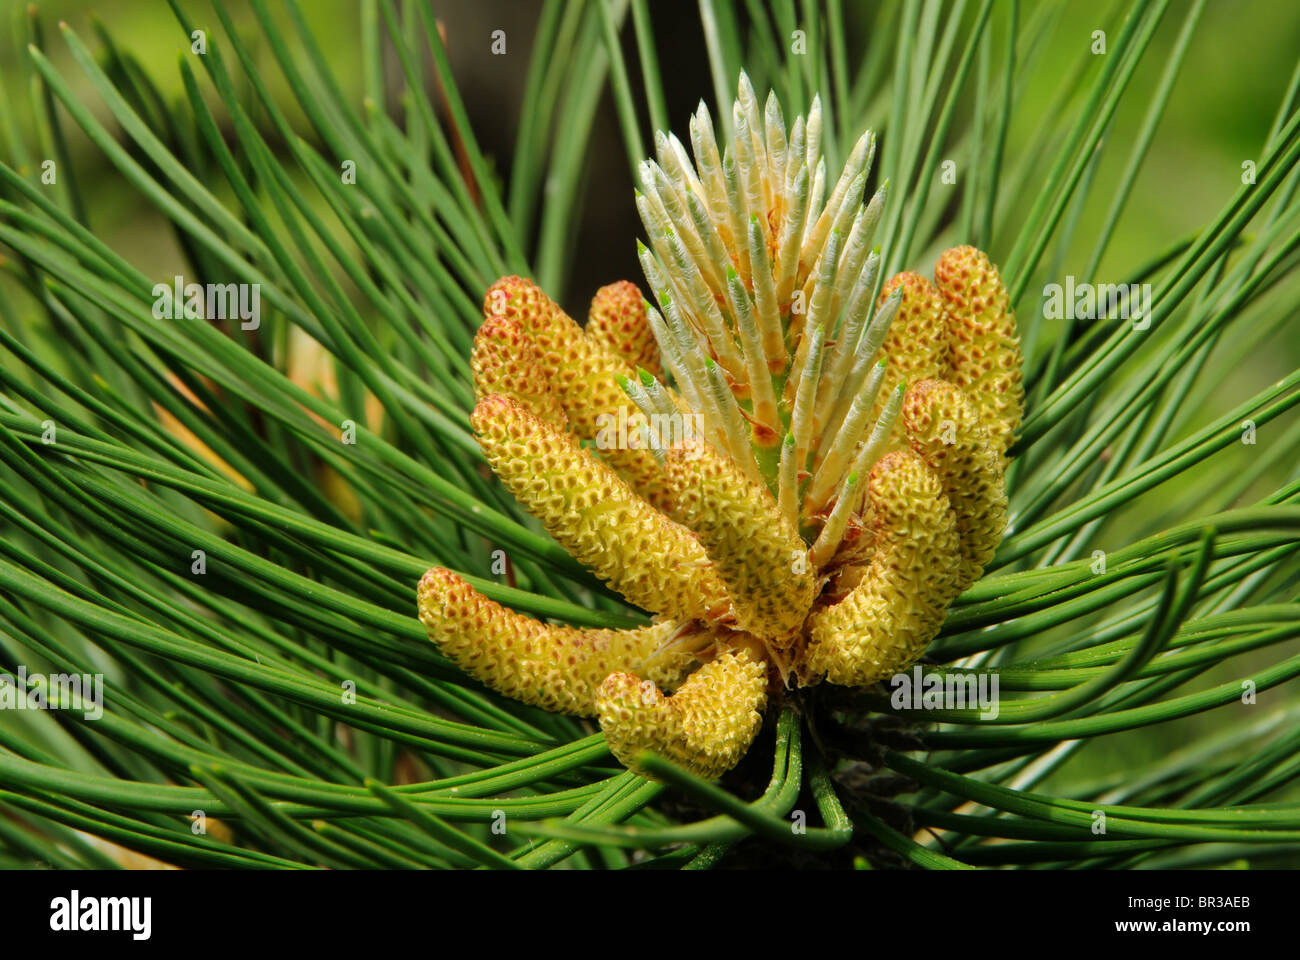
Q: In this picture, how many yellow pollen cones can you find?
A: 11